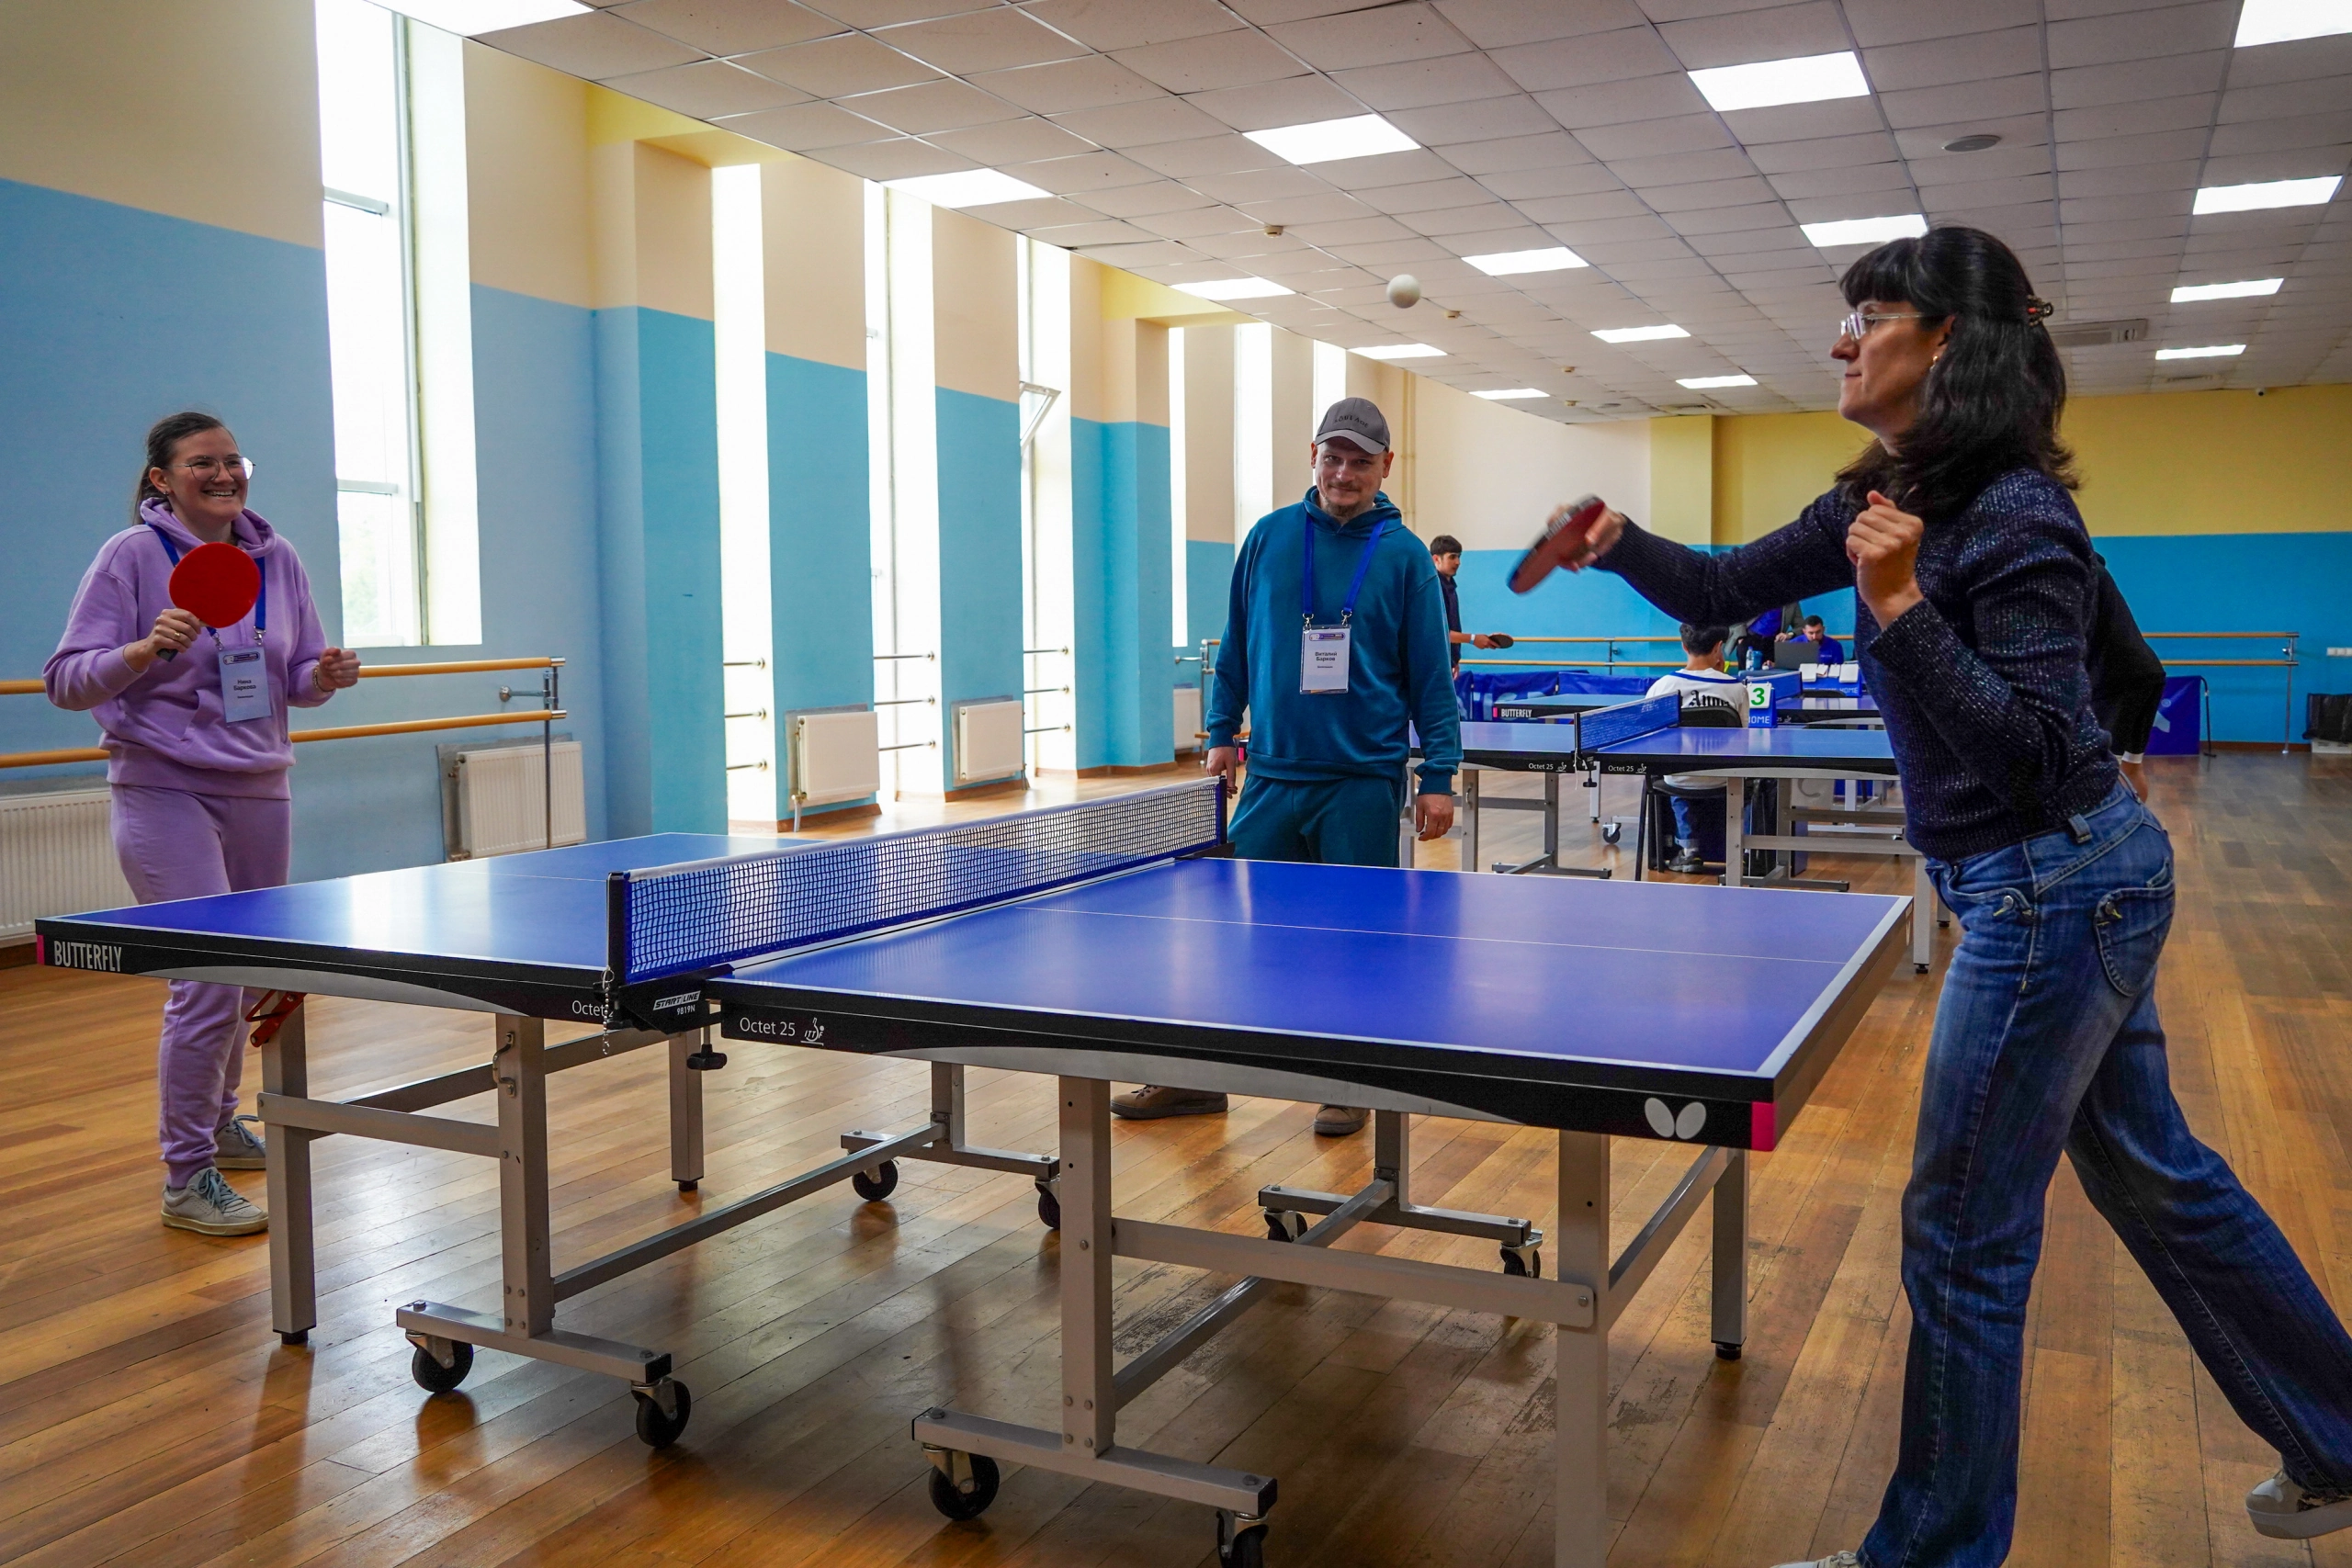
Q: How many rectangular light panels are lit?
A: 15